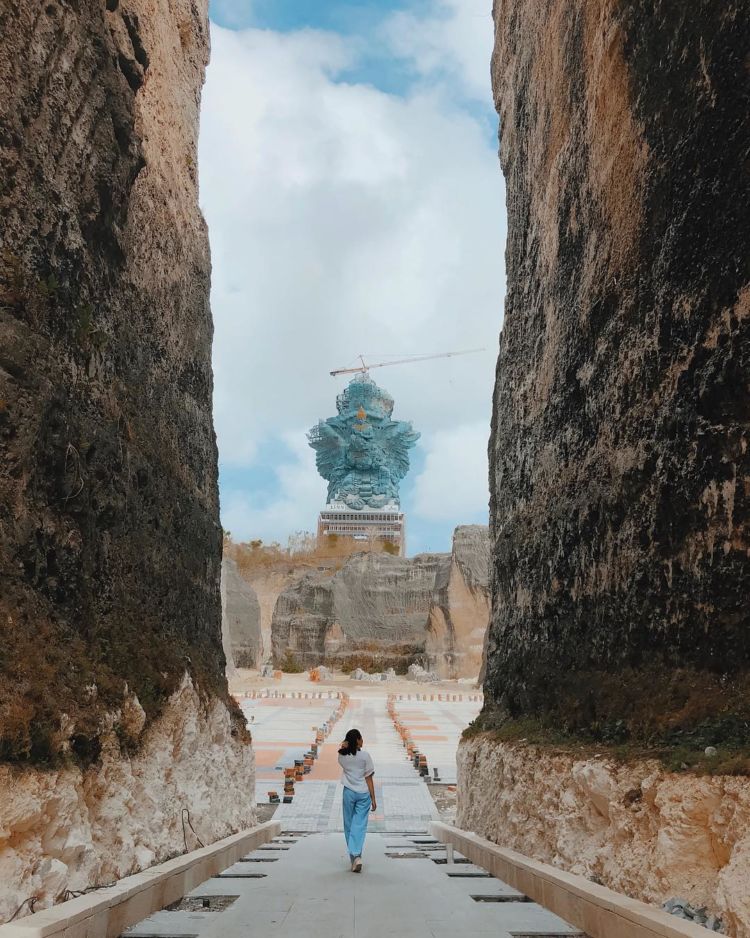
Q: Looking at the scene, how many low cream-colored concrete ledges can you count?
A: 2